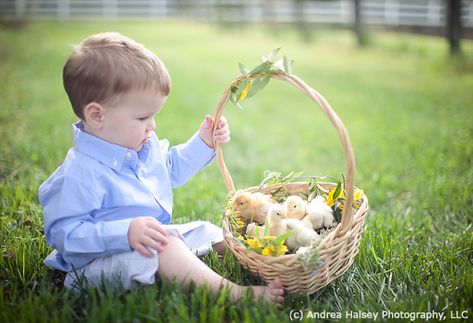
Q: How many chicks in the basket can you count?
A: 4